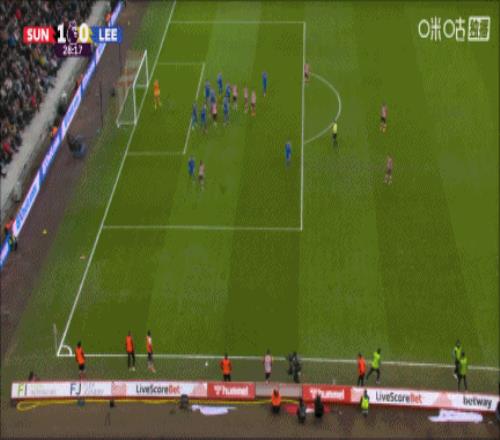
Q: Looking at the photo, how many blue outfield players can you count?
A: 10